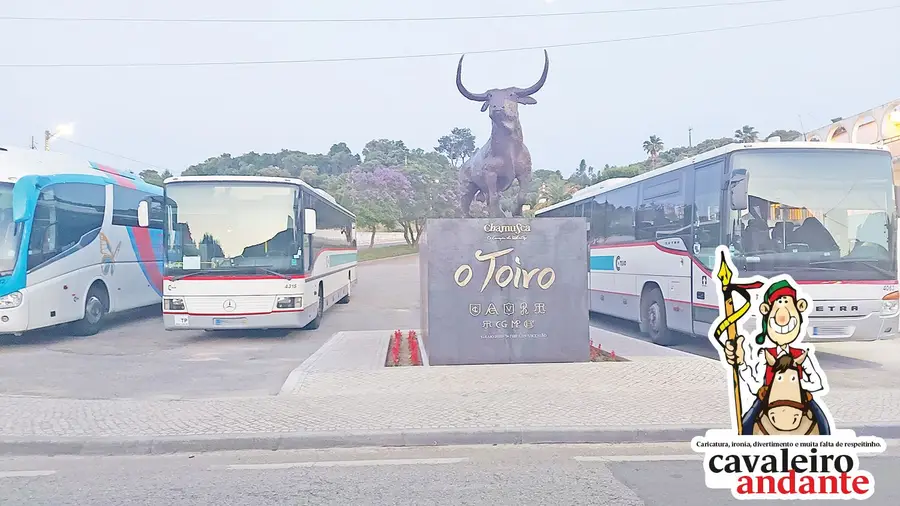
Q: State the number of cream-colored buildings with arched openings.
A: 1